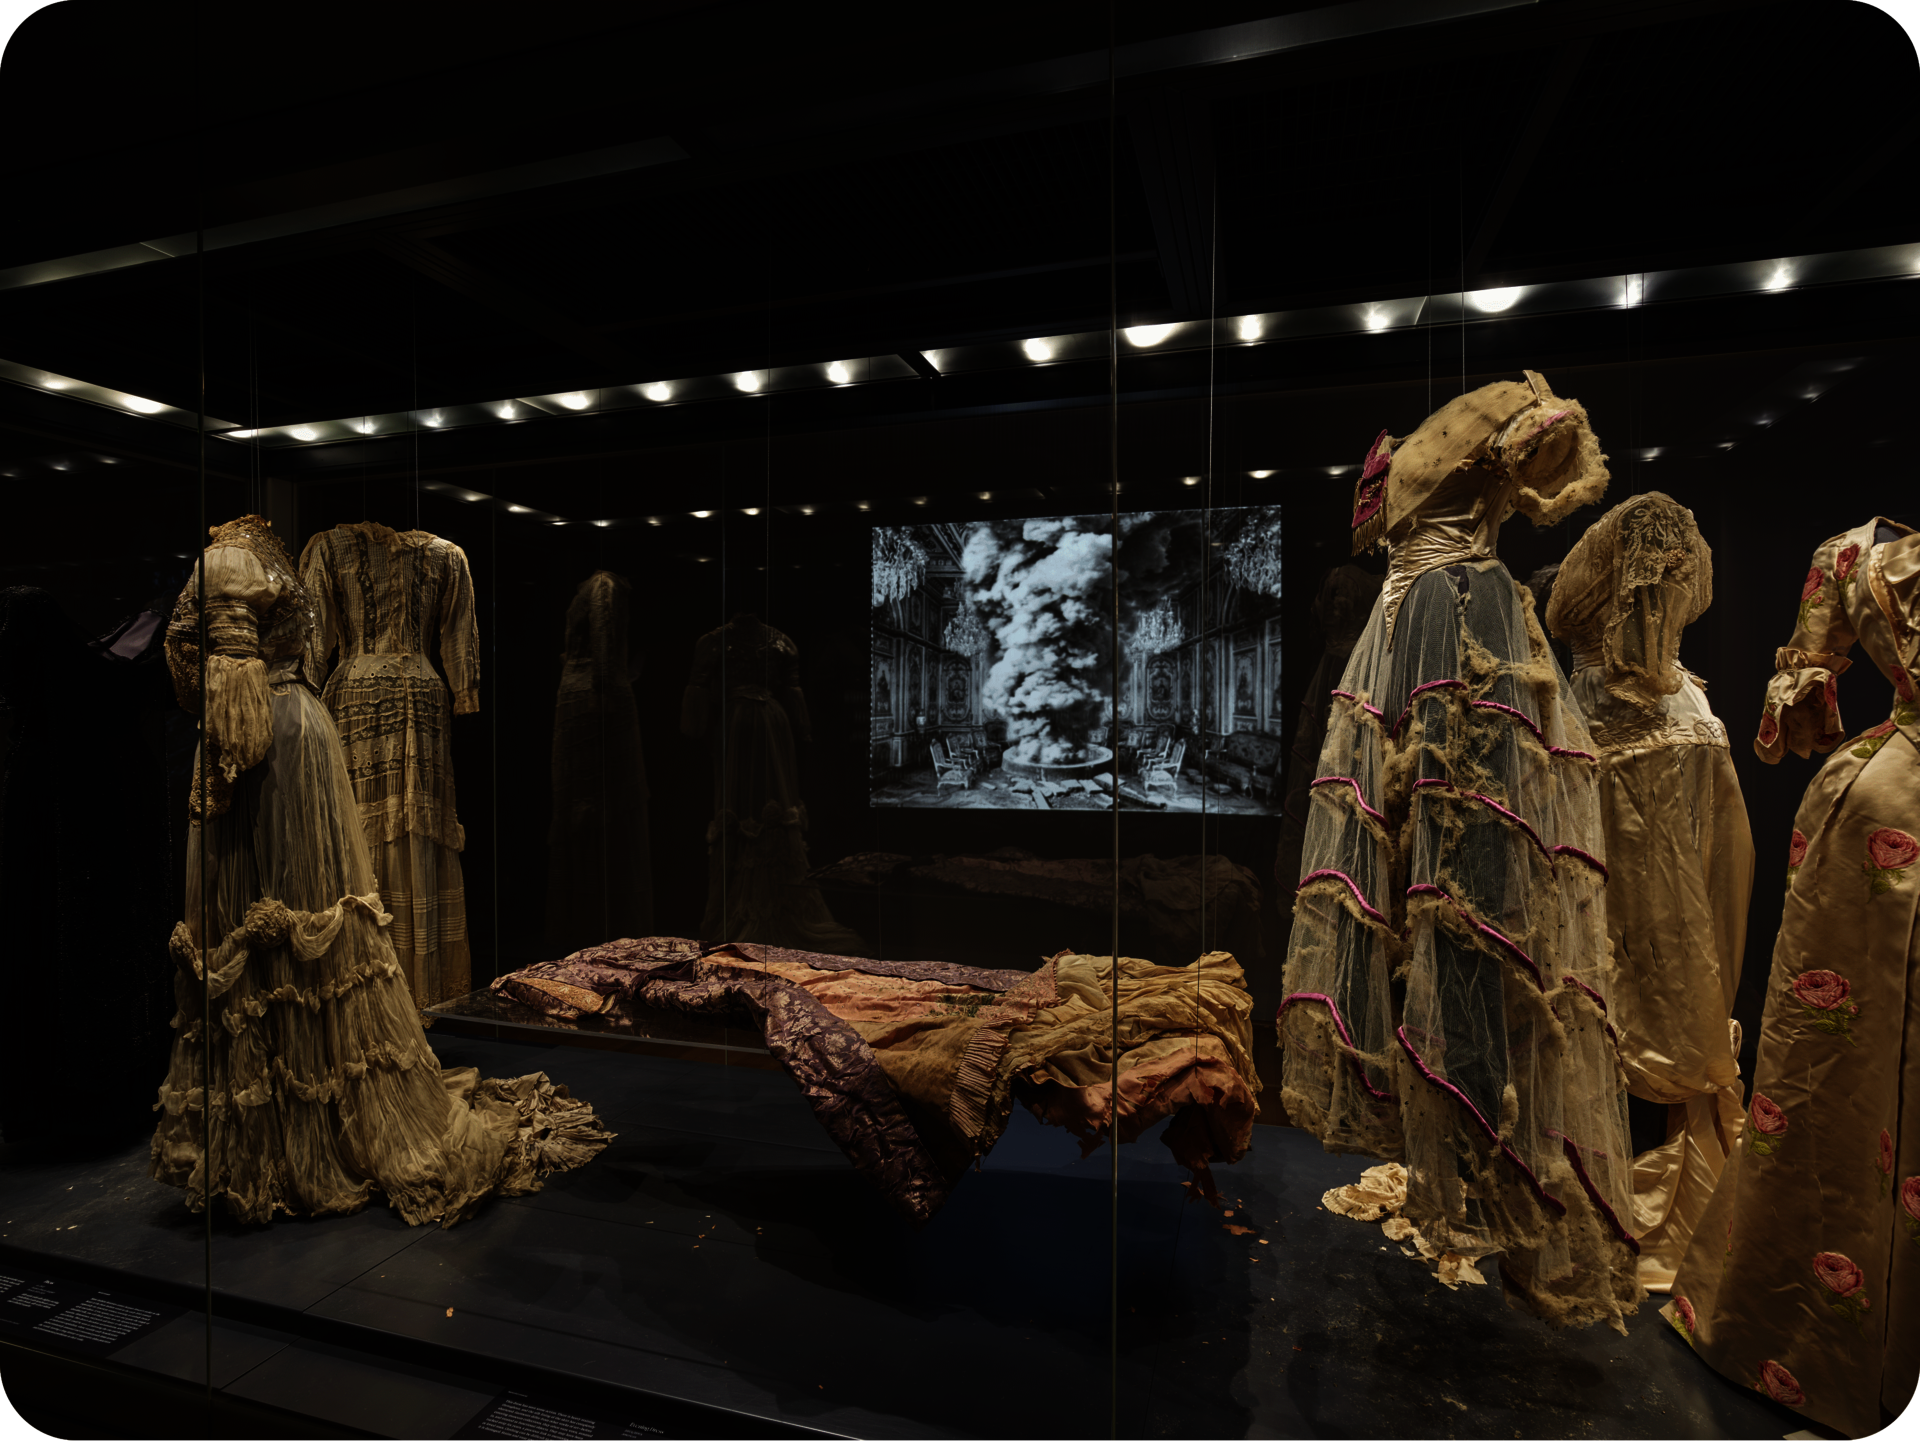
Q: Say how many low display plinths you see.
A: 1